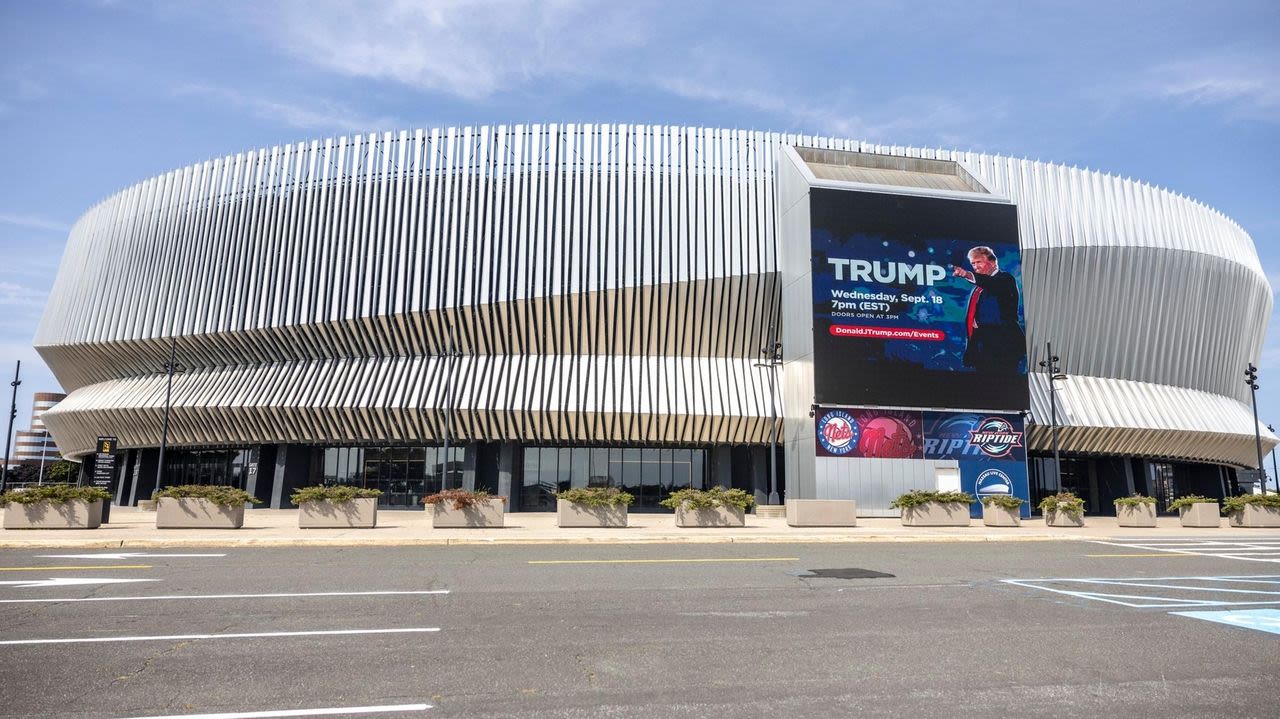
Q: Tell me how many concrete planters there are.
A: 13